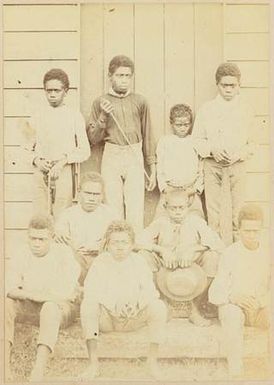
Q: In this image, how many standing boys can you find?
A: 4